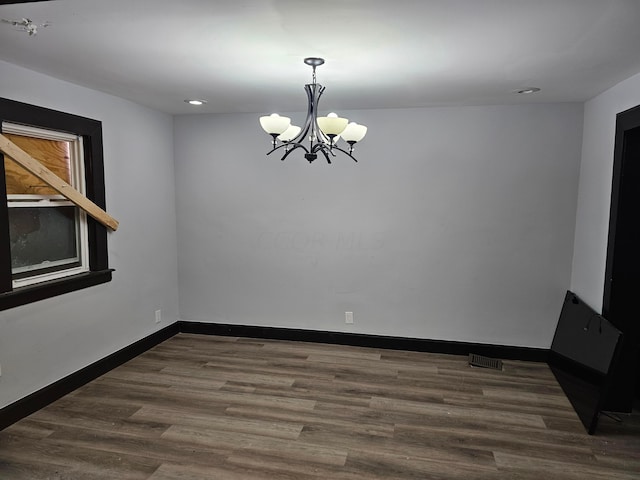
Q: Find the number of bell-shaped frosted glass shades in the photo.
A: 5